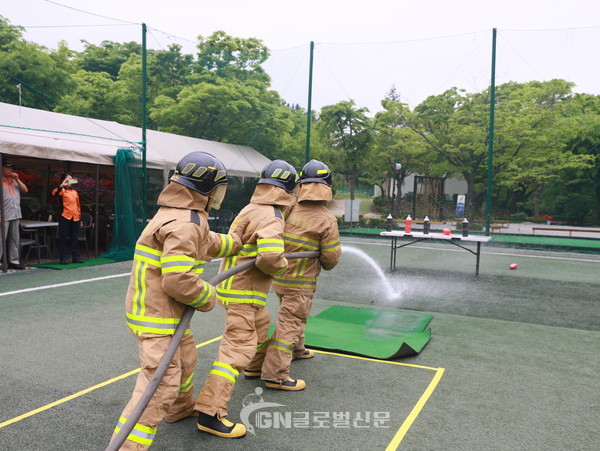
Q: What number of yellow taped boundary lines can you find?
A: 3